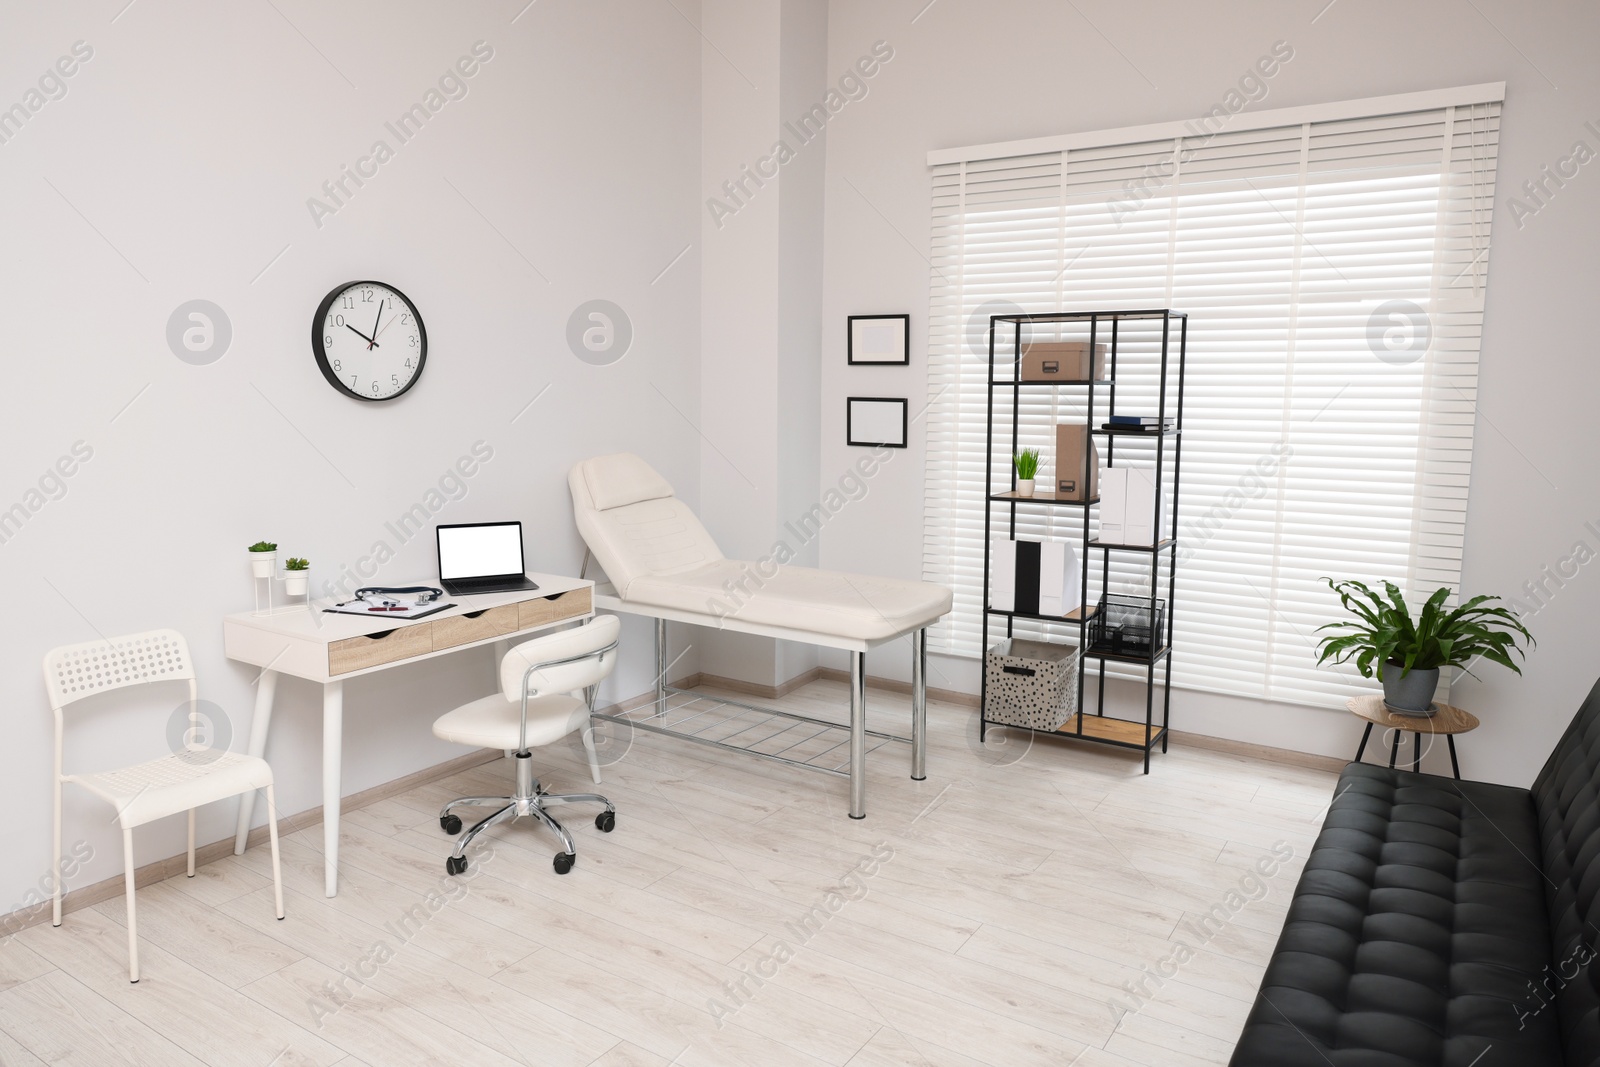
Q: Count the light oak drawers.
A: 3